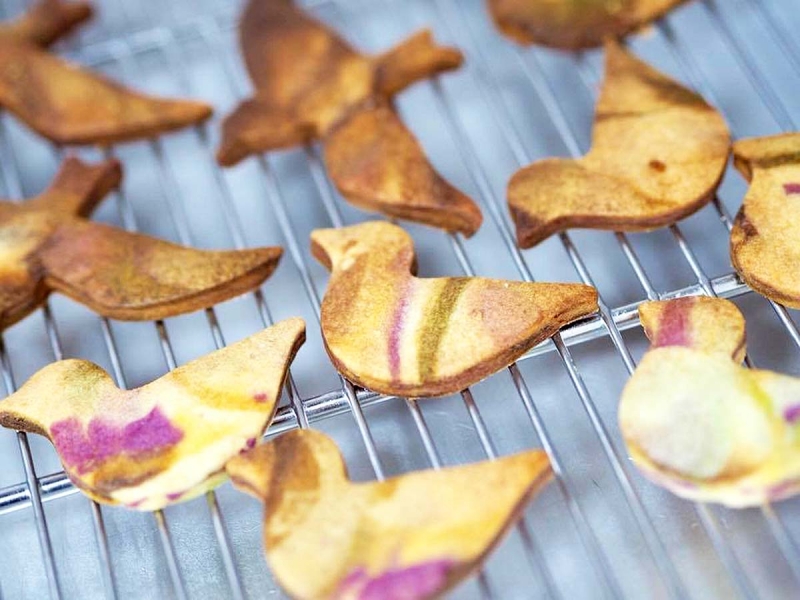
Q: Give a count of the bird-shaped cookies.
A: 10